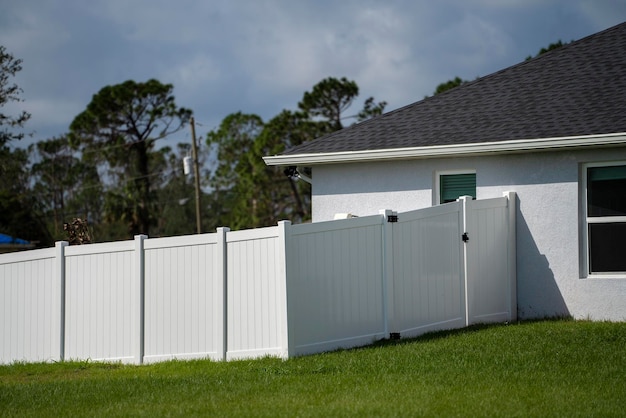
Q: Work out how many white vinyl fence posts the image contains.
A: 7